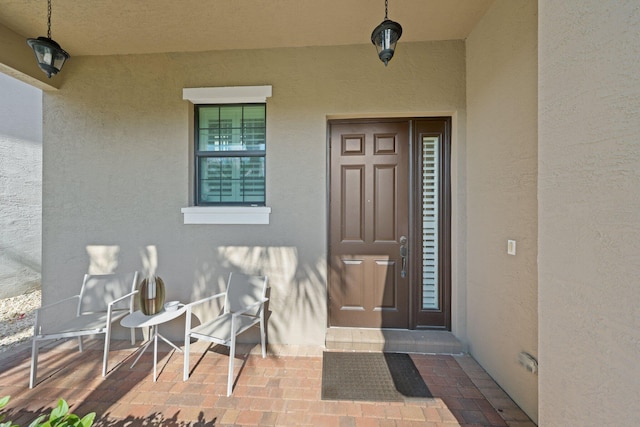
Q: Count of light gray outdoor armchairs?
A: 2